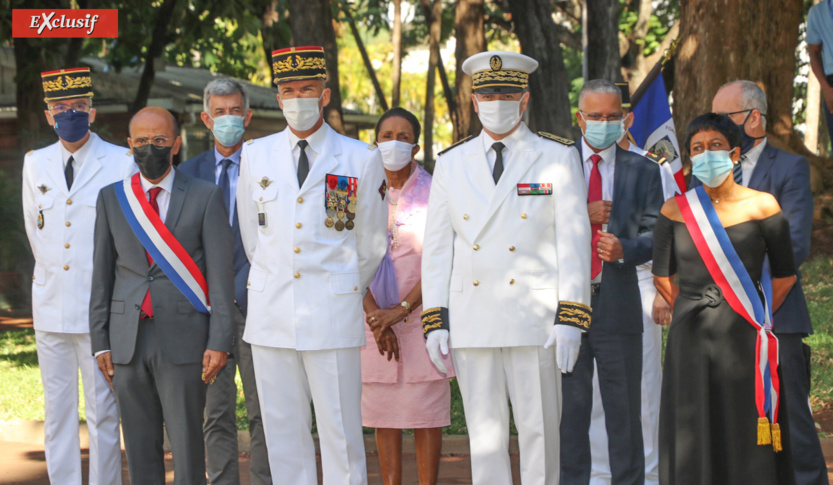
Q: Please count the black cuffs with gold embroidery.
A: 2